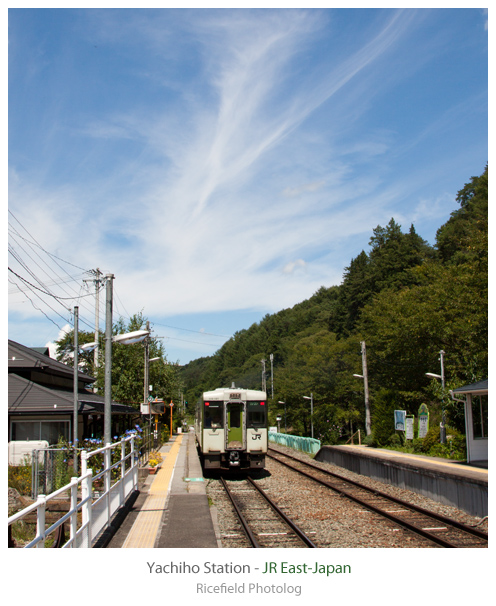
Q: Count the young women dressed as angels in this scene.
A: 0